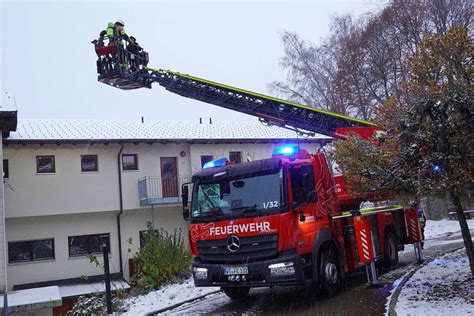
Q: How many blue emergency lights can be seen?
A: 3